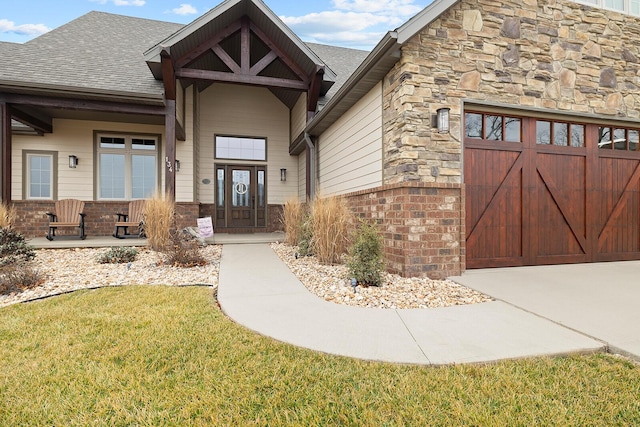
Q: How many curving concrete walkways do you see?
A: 1